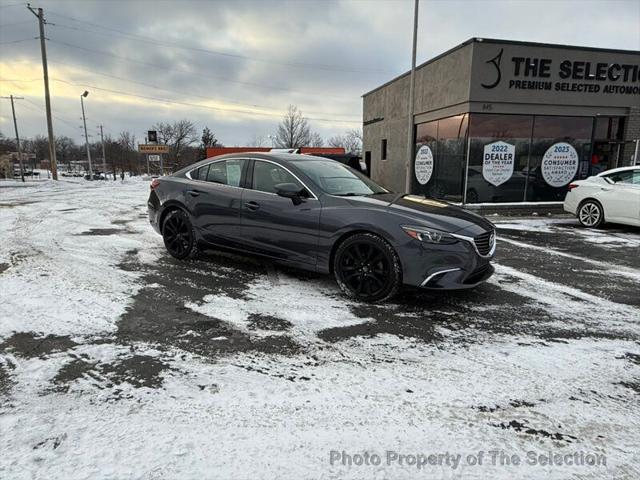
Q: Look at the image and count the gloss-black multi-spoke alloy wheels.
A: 2